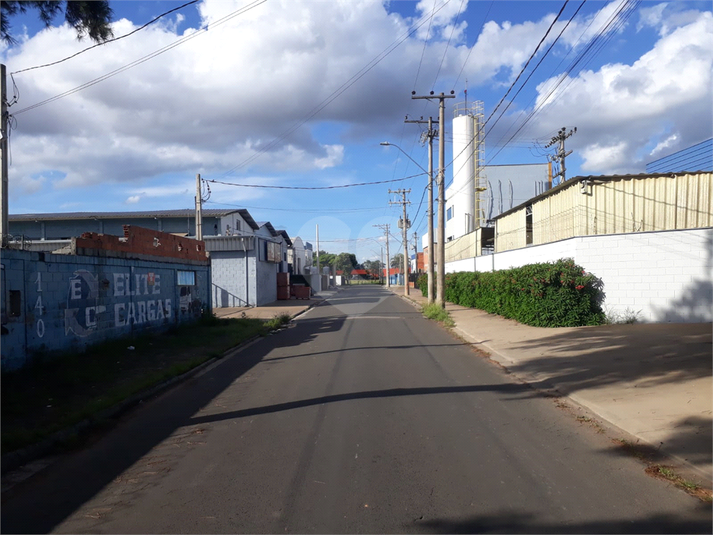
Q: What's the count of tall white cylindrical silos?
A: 1